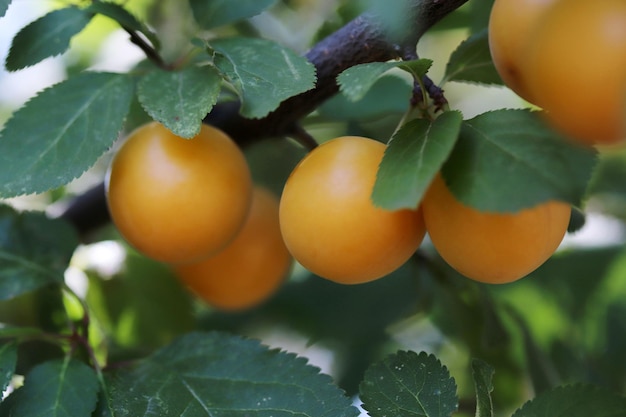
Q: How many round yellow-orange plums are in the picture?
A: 6